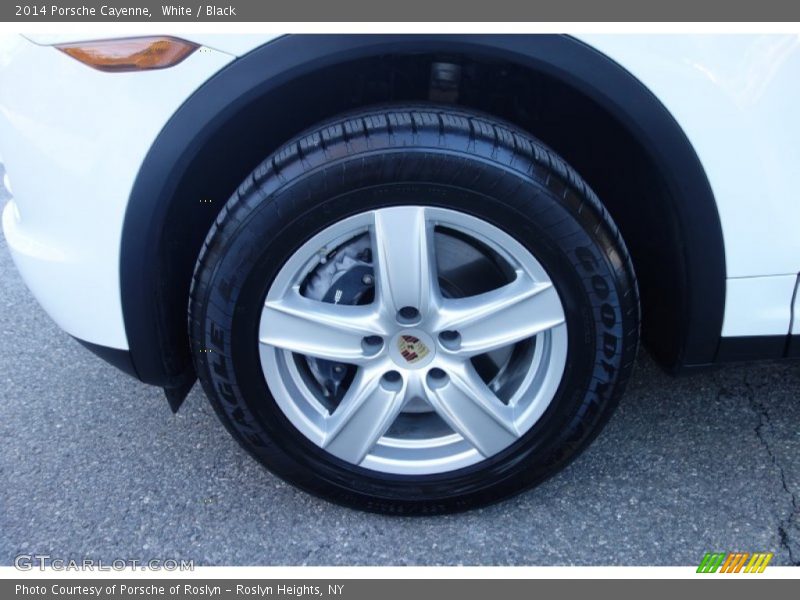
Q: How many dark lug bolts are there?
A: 5